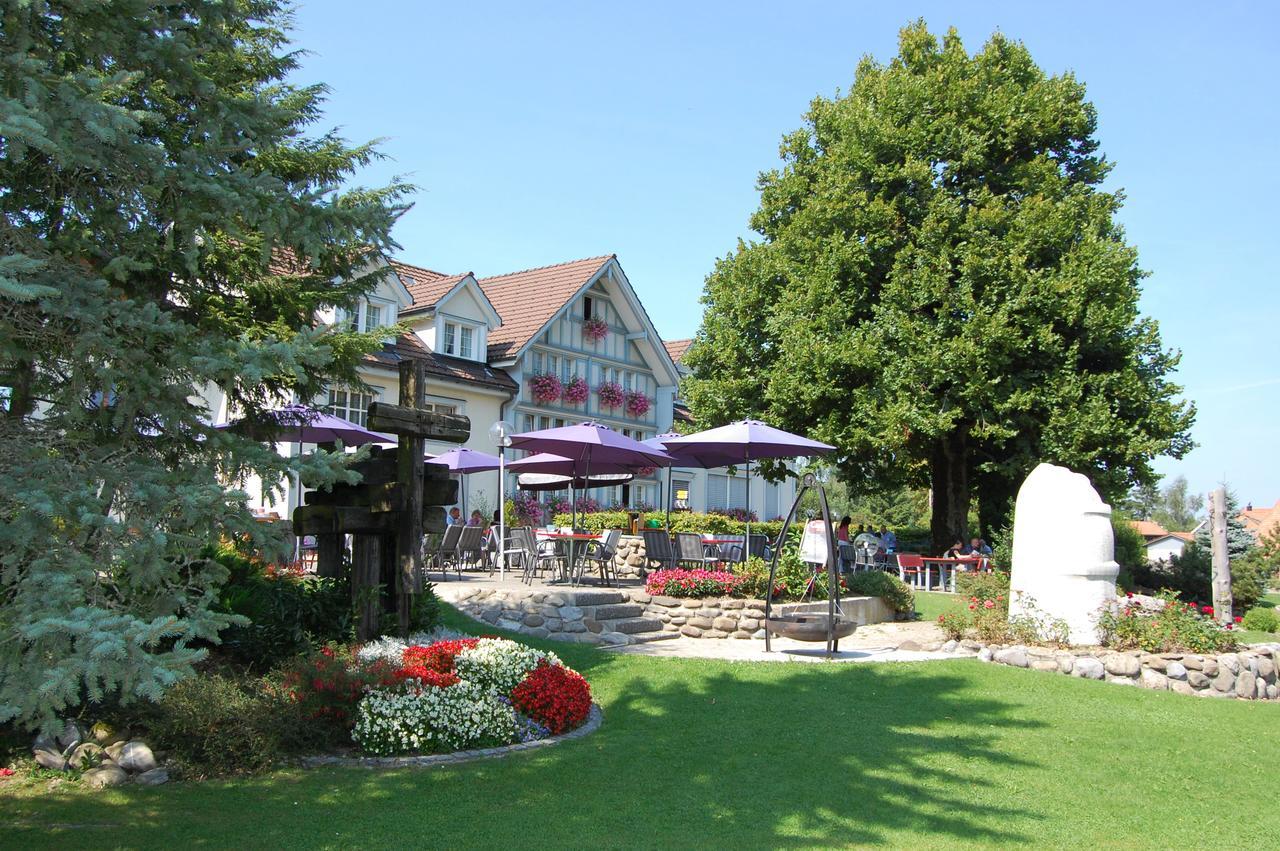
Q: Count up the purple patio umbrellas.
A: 6